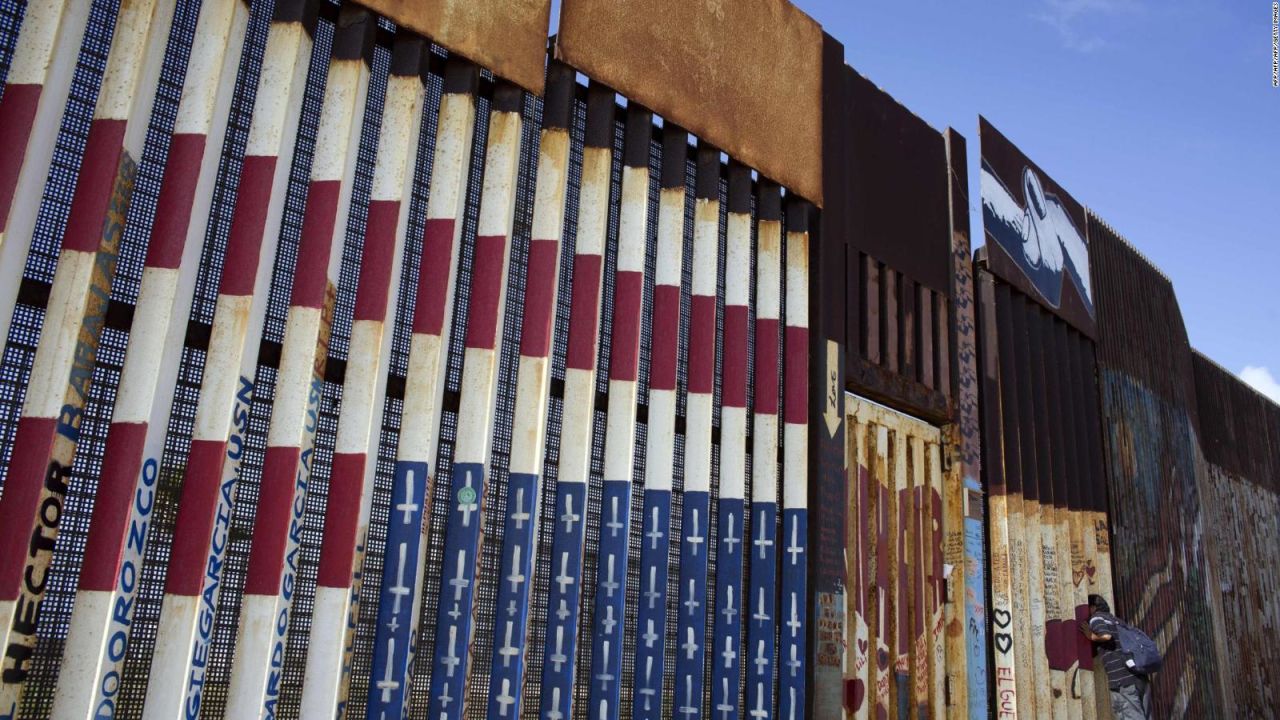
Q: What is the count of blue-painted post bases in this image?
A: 10